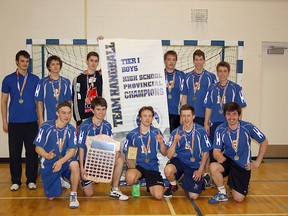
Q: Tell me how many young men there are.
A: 11